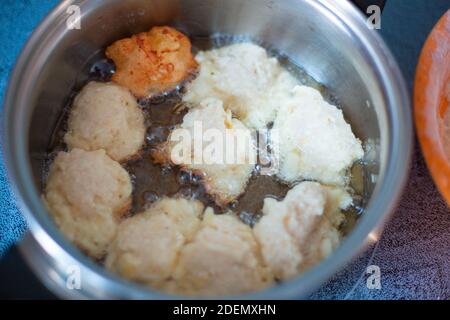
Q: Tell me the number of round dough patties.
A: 9